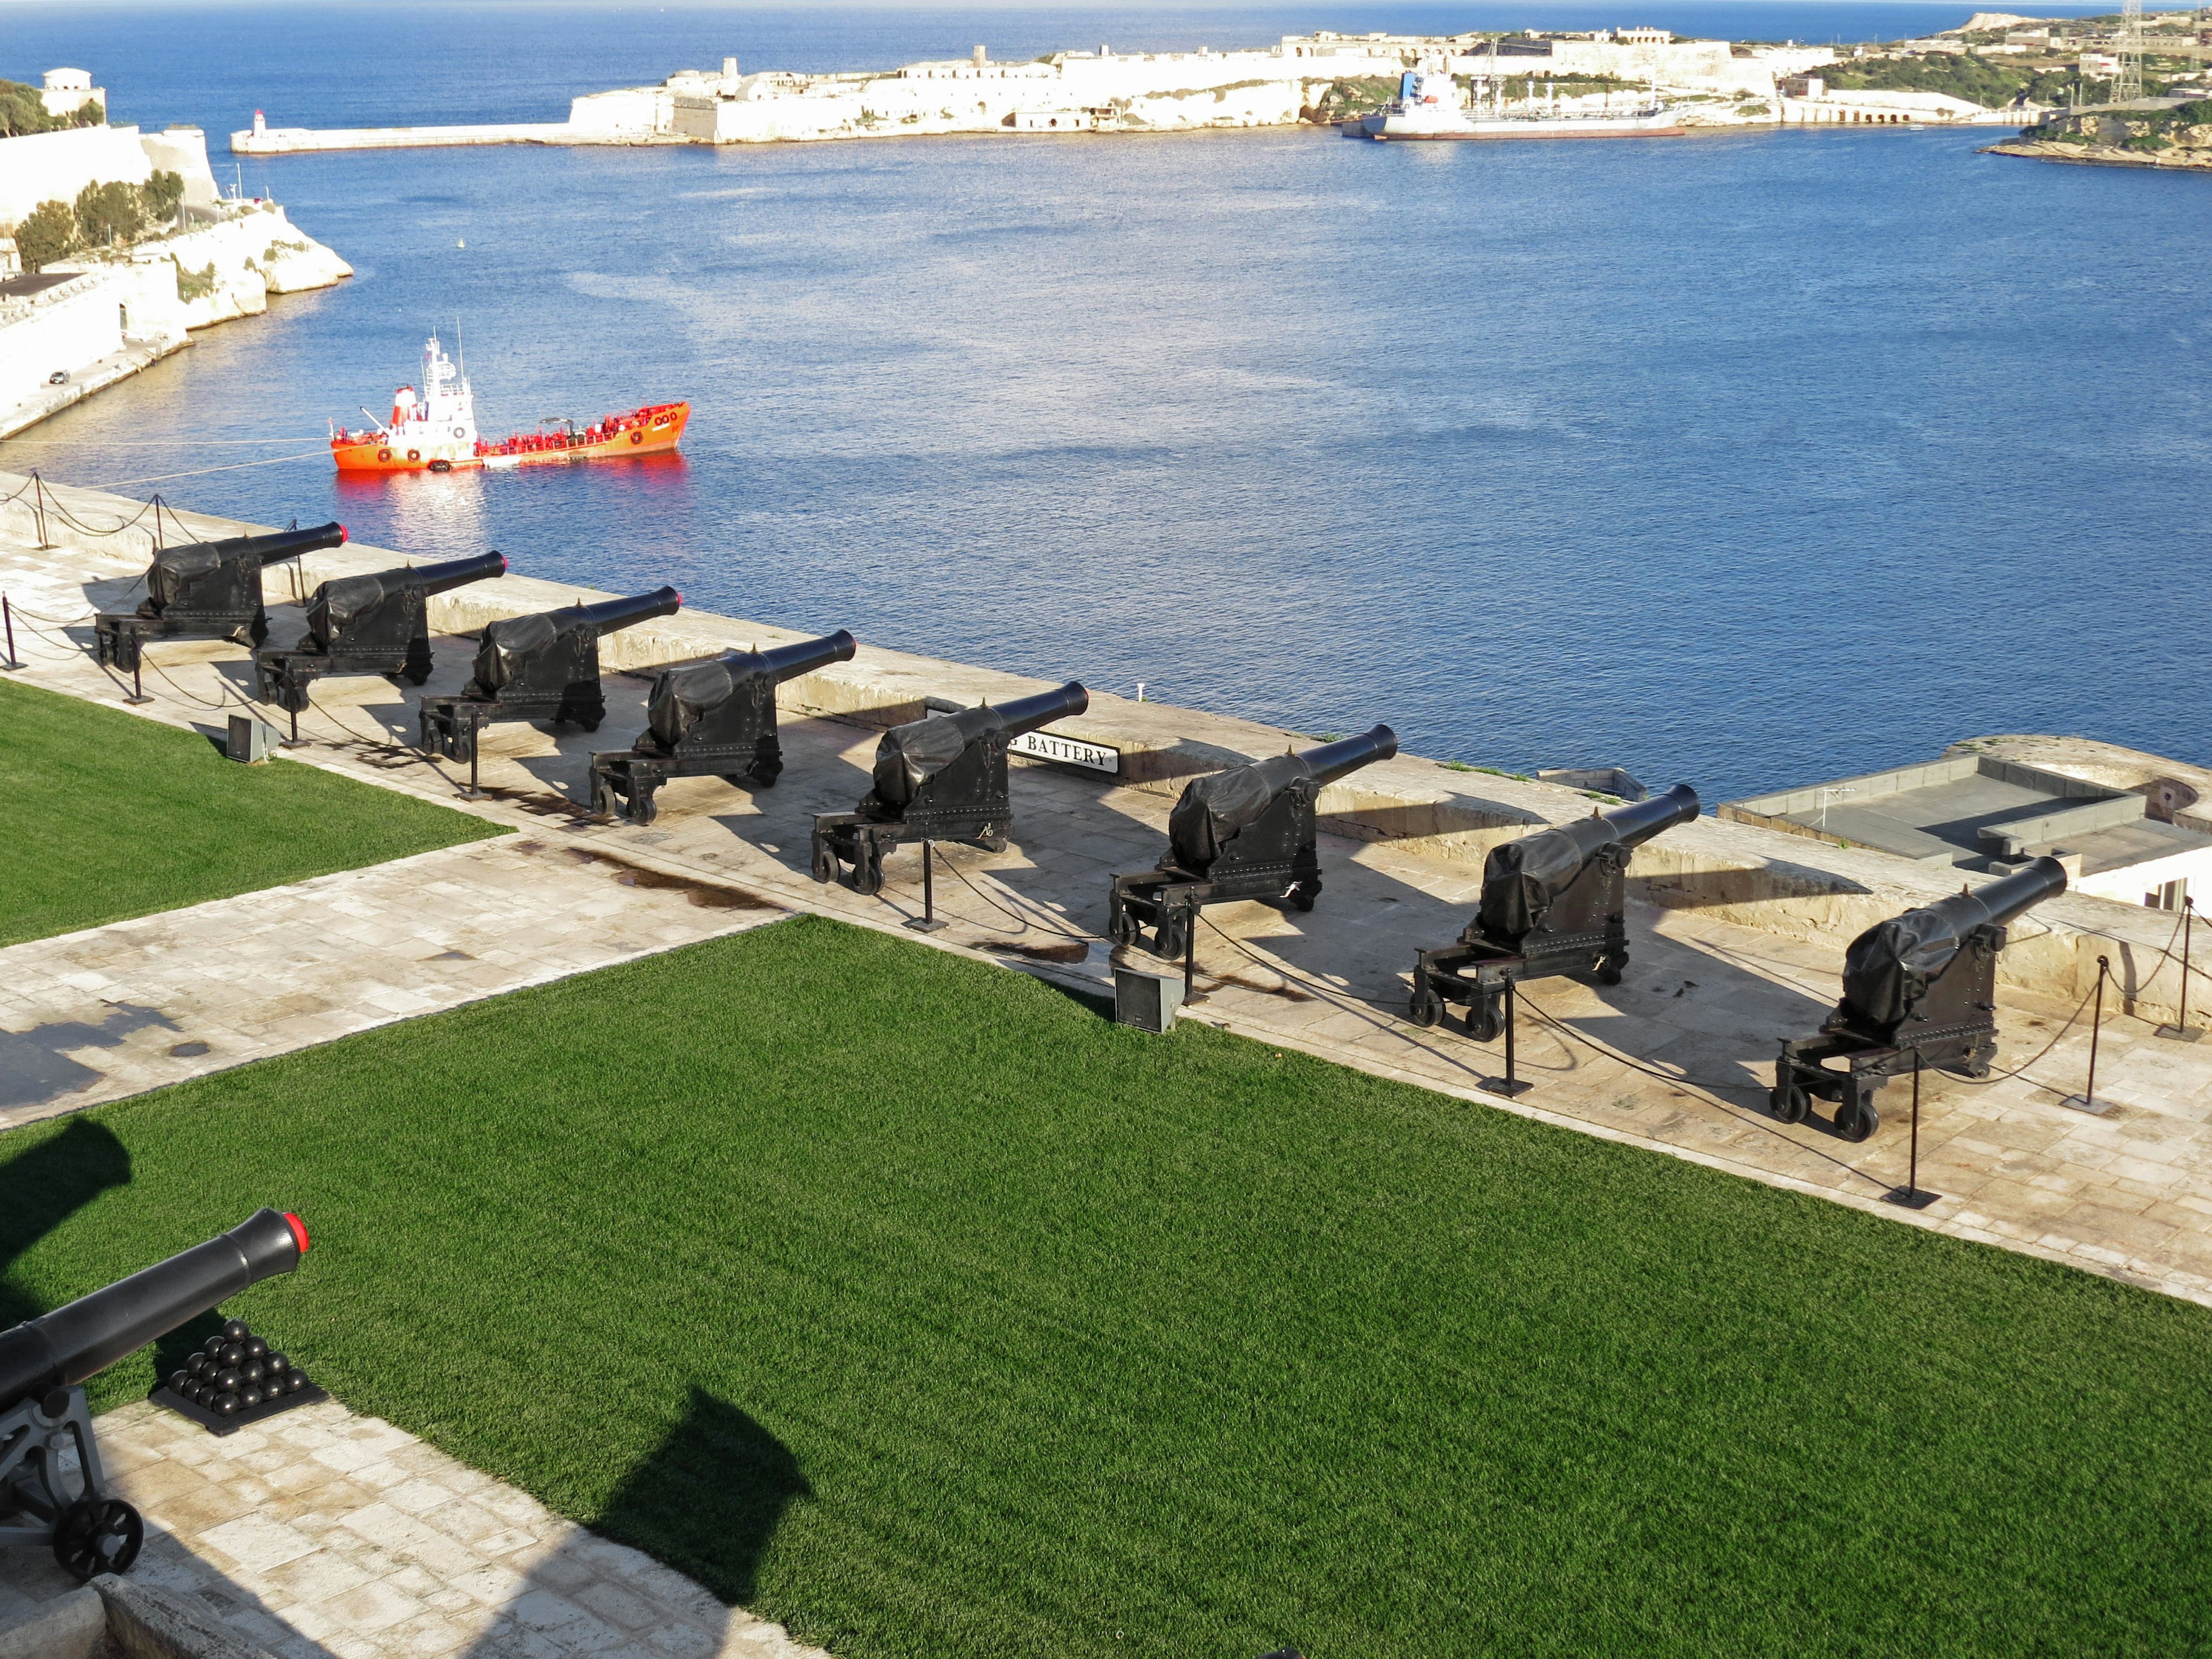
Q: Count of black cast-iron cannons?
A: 9